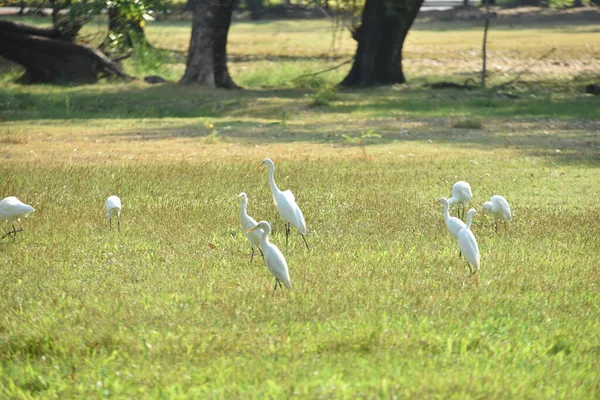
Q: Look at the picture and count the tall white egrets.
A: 9